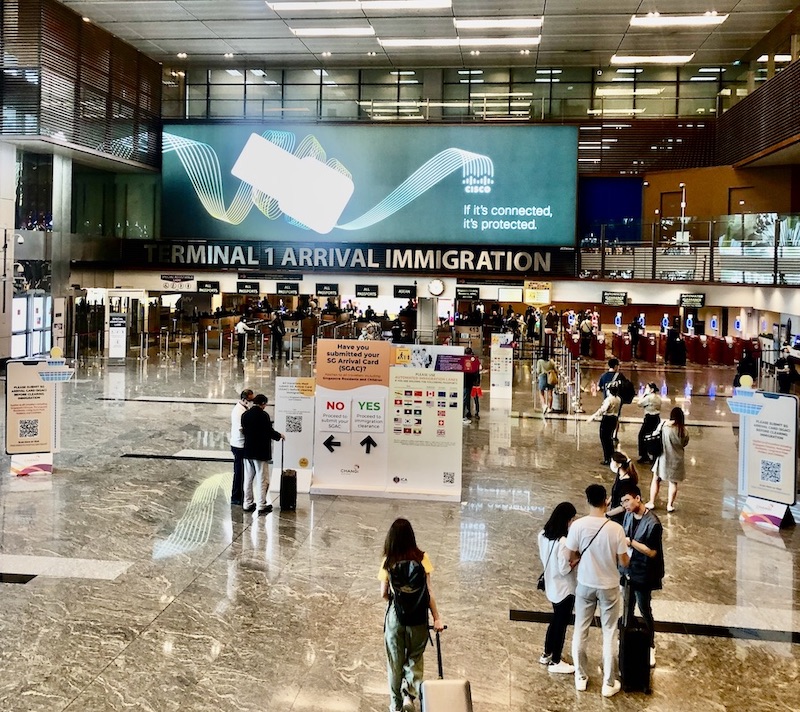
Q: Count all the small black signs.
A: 9